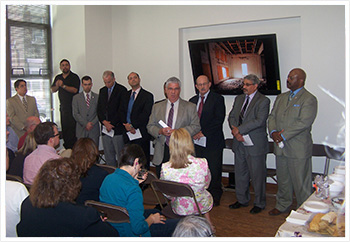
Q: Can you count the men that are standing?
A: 9